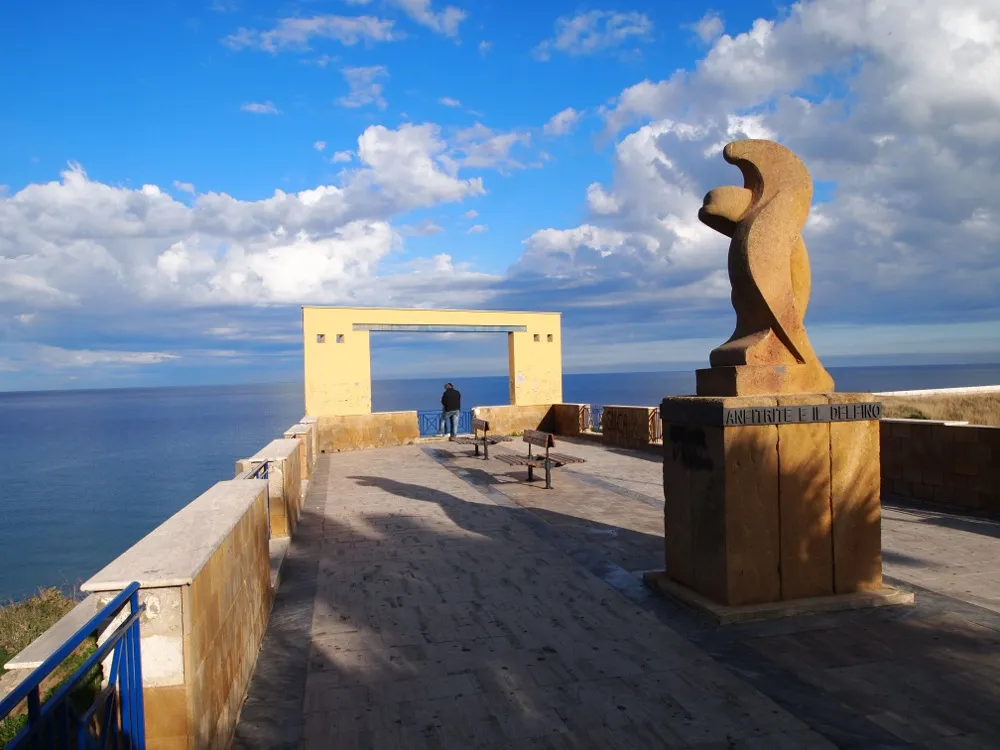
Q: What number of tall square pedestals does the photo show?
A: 1